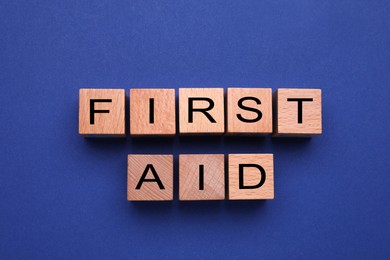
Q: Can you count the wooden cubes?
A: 8